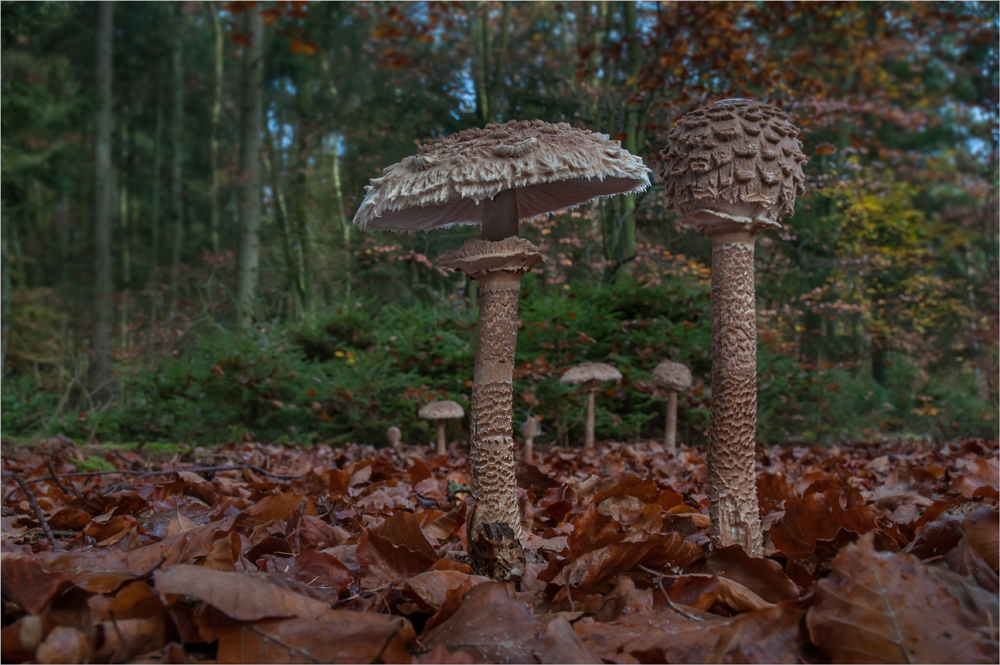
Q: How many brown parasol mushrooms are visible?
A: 7